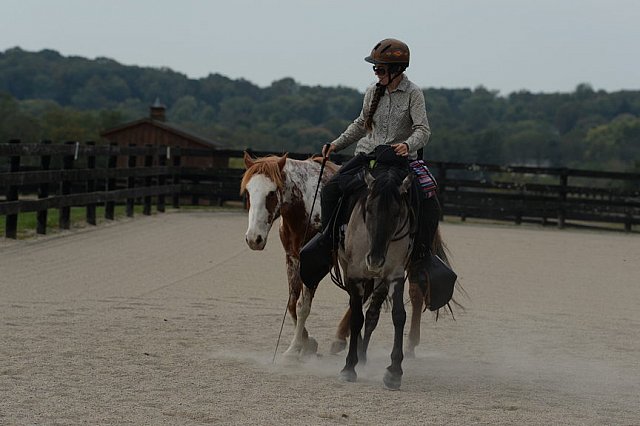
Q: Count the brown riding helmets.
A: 1